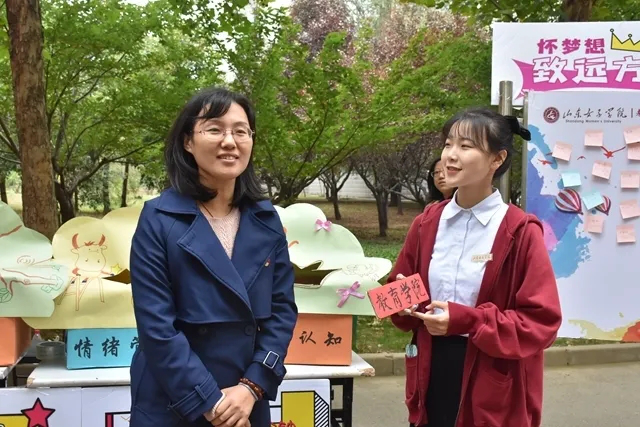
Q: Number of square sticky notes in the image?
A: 11